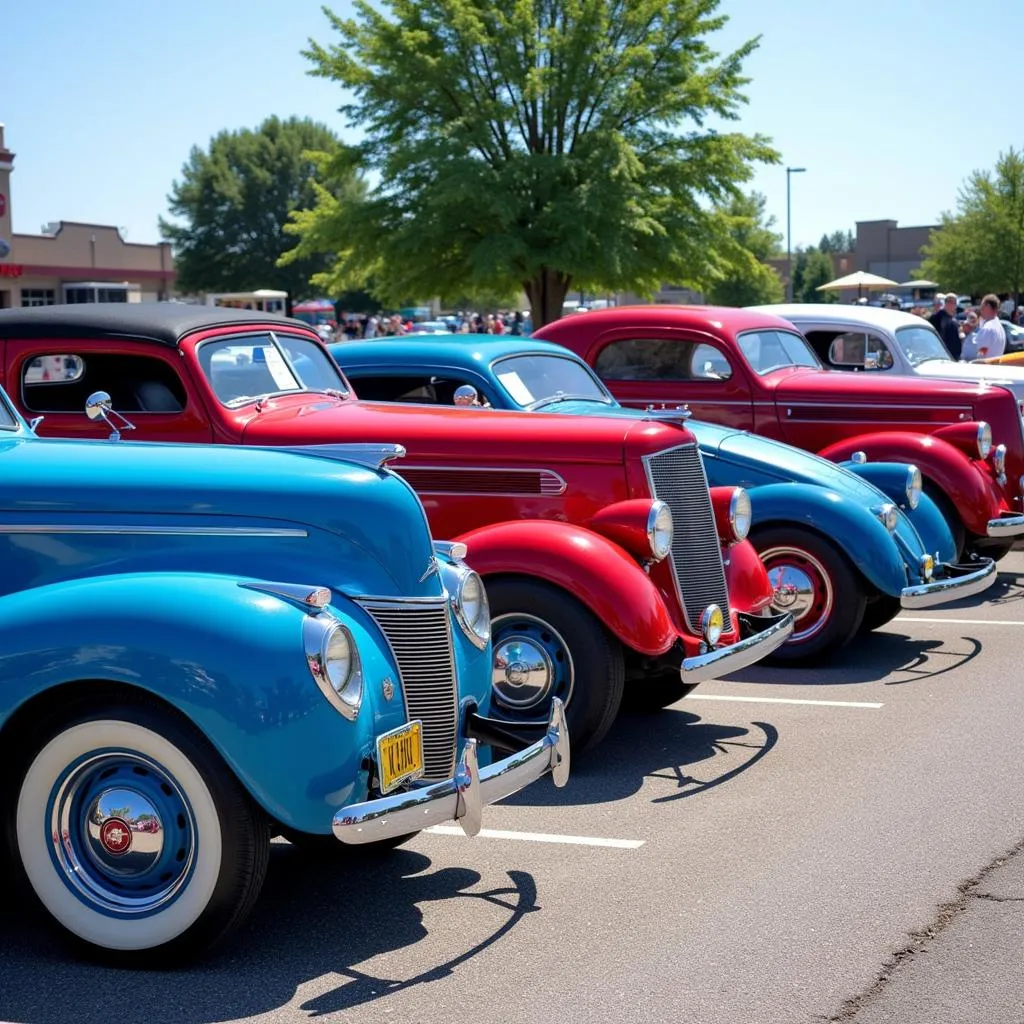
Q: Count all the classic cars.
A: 5